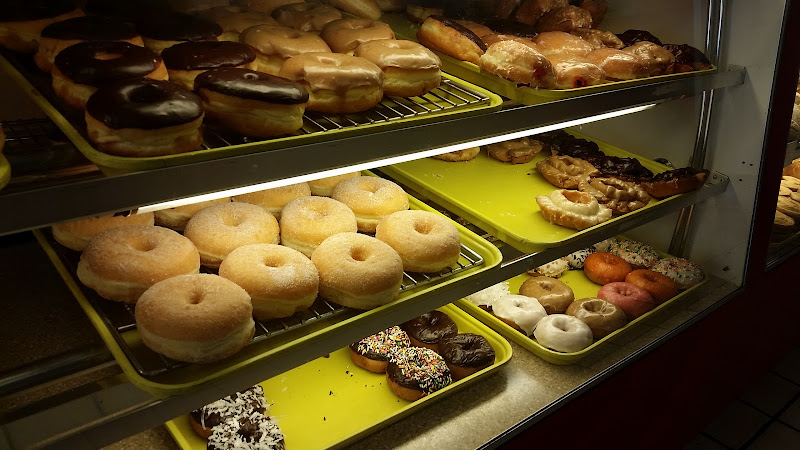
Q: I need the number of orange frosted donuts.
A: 2